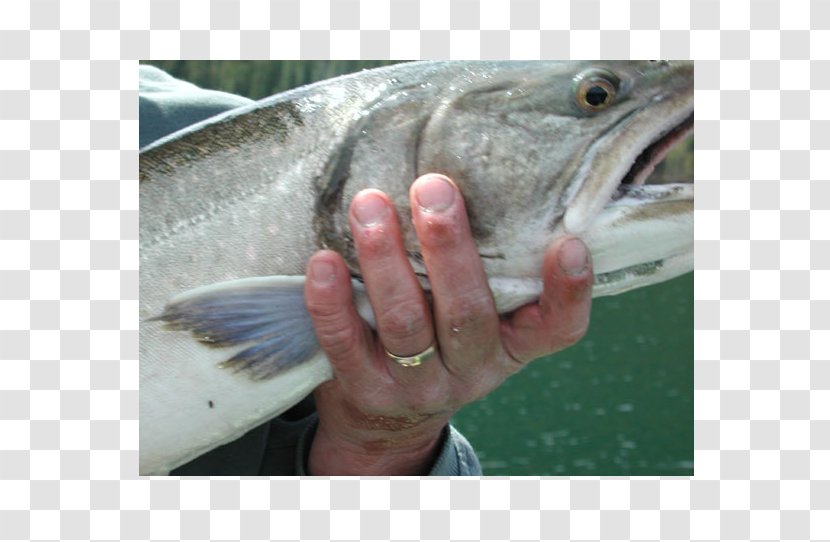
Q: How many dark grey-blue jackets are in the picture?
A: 1